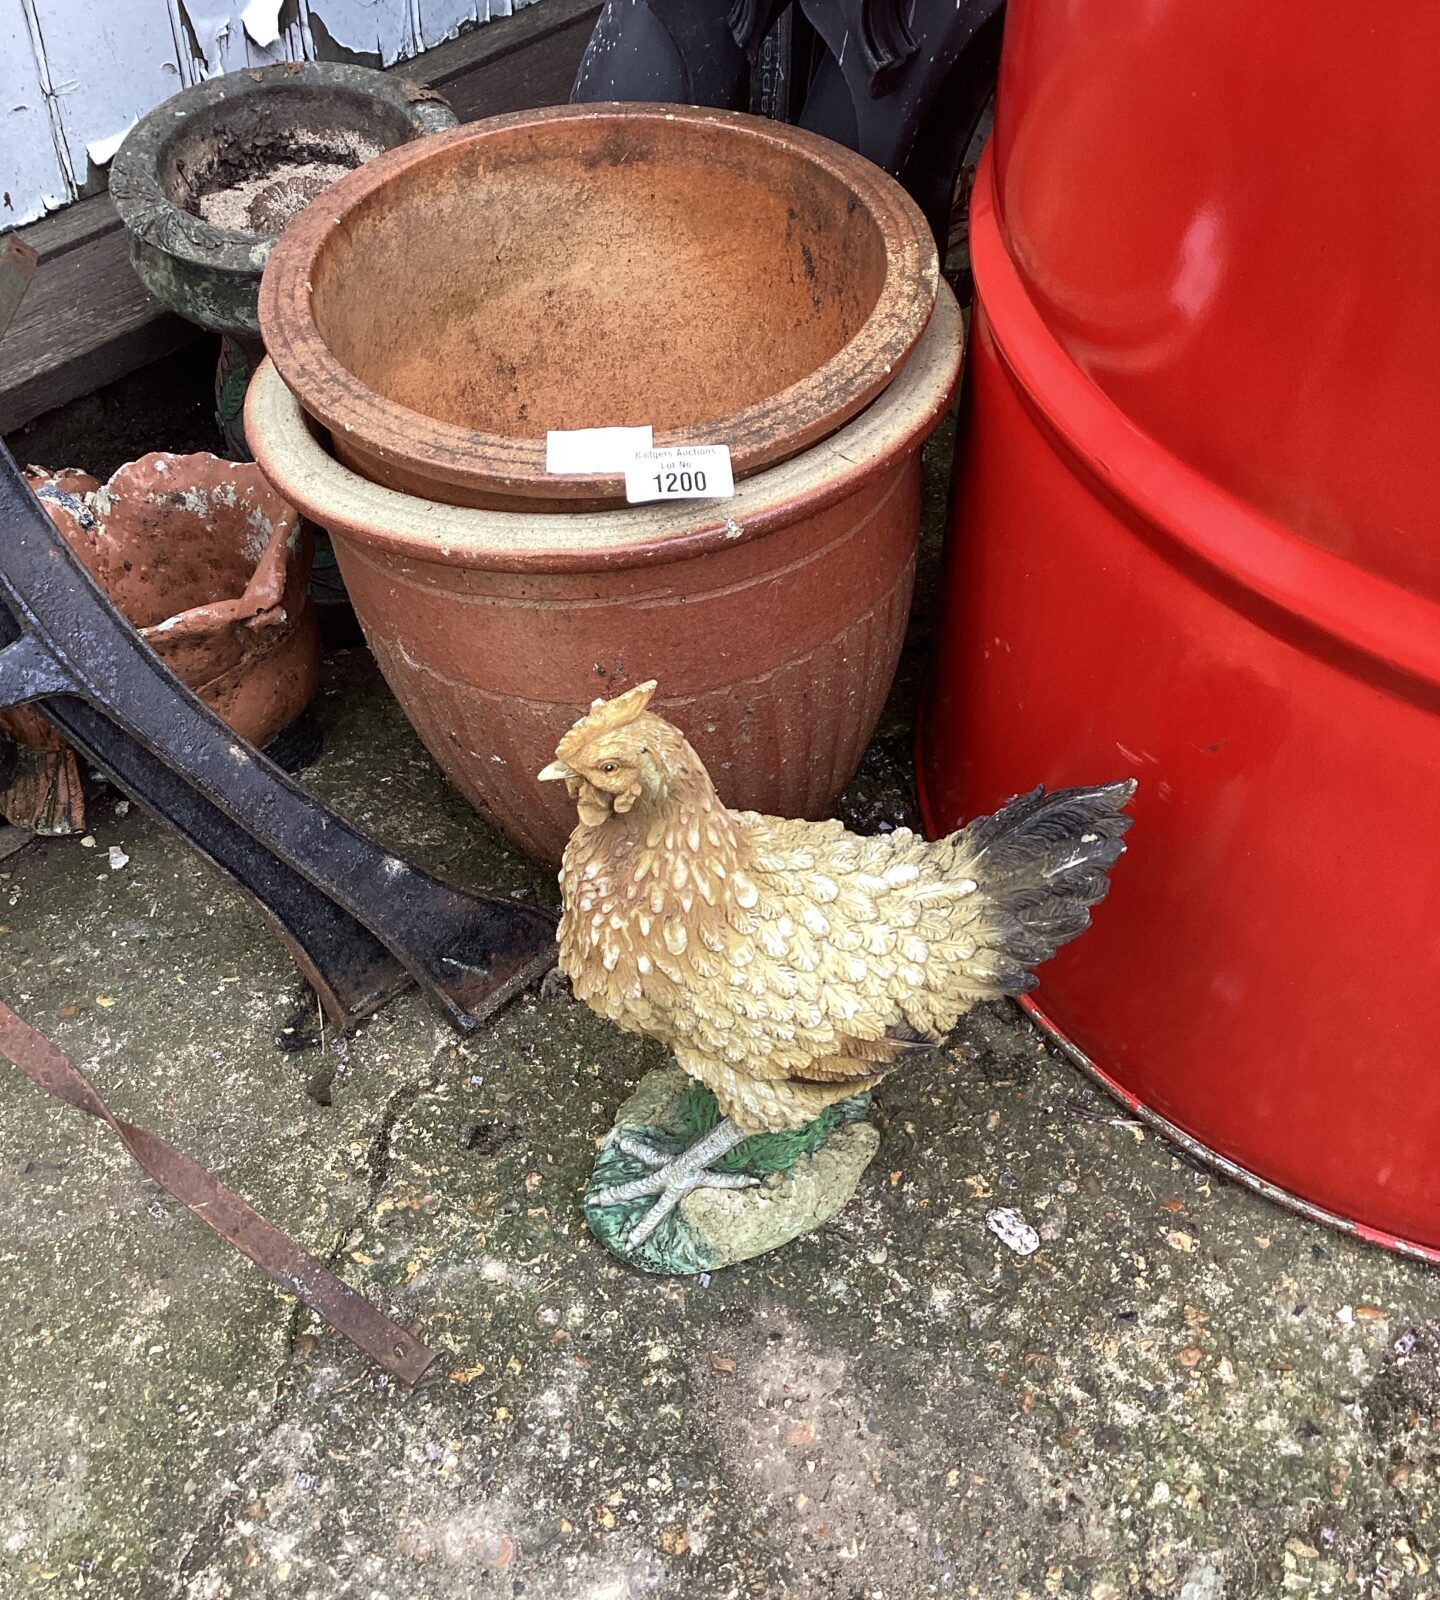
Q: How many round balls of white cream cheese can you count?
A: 0